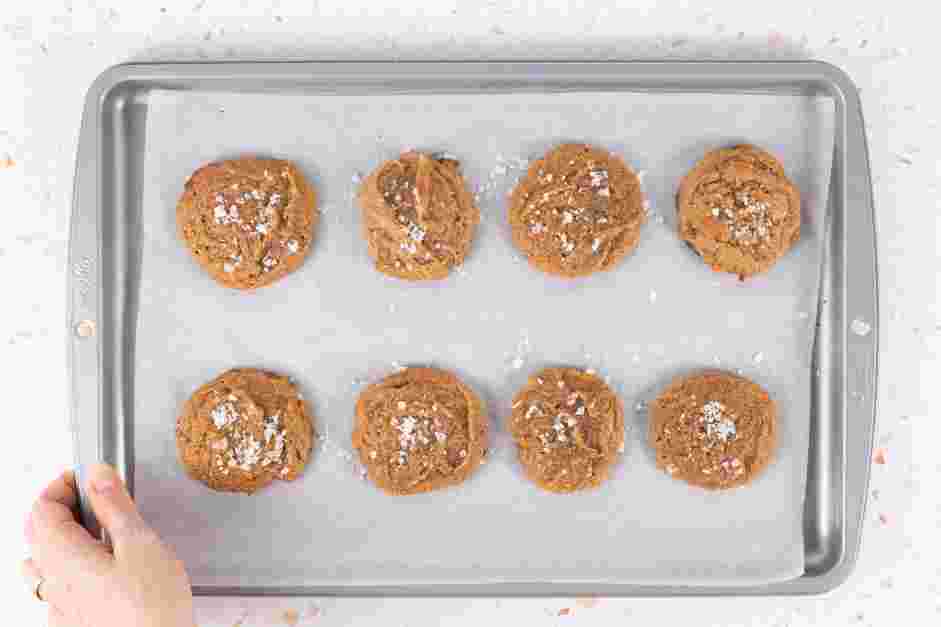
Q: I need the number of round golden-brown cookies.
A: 8